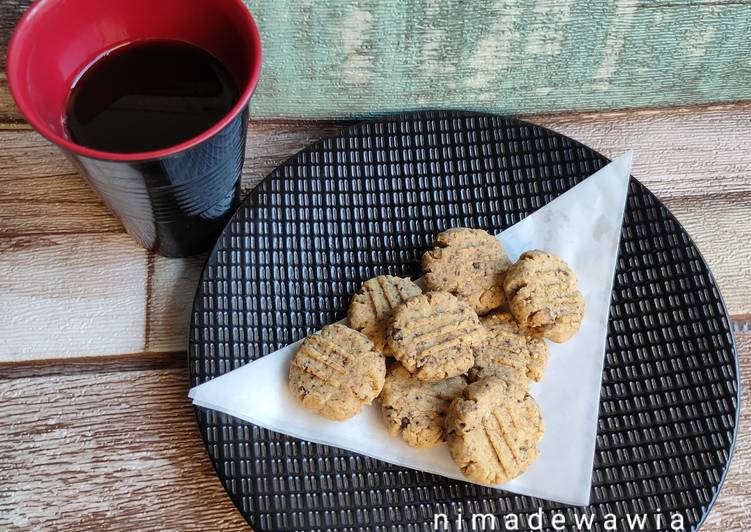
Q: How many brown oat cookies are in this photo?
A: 8